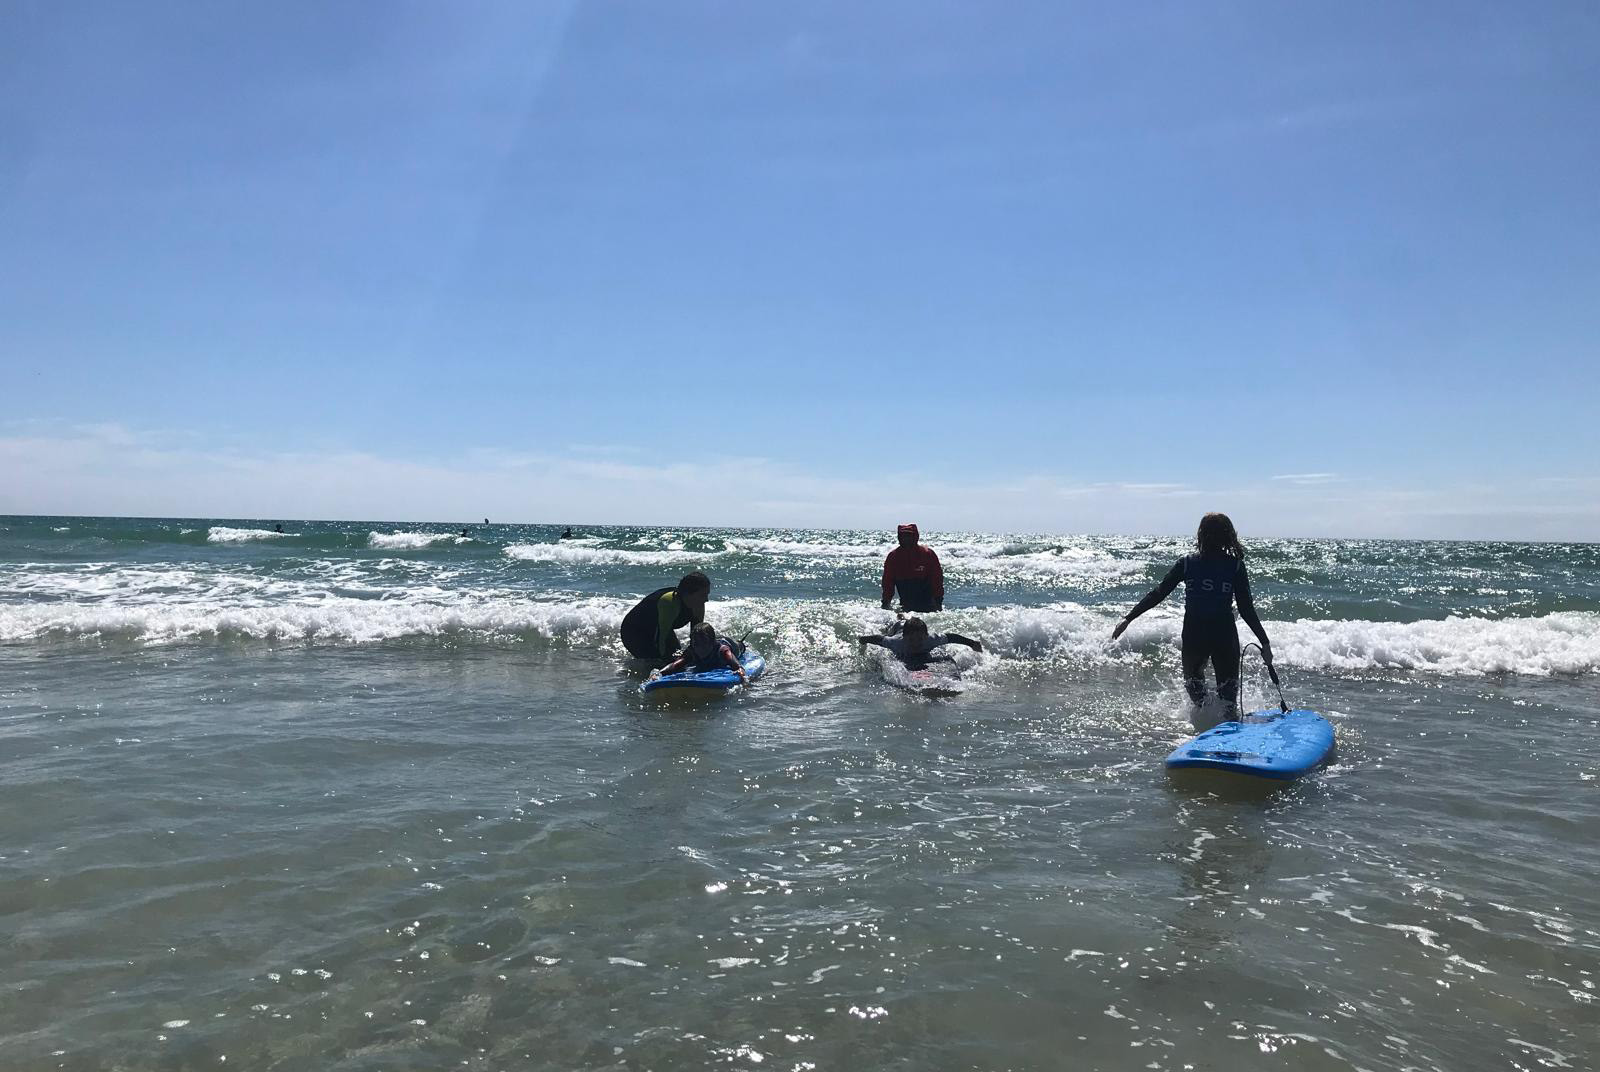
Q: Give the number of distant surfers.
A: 3